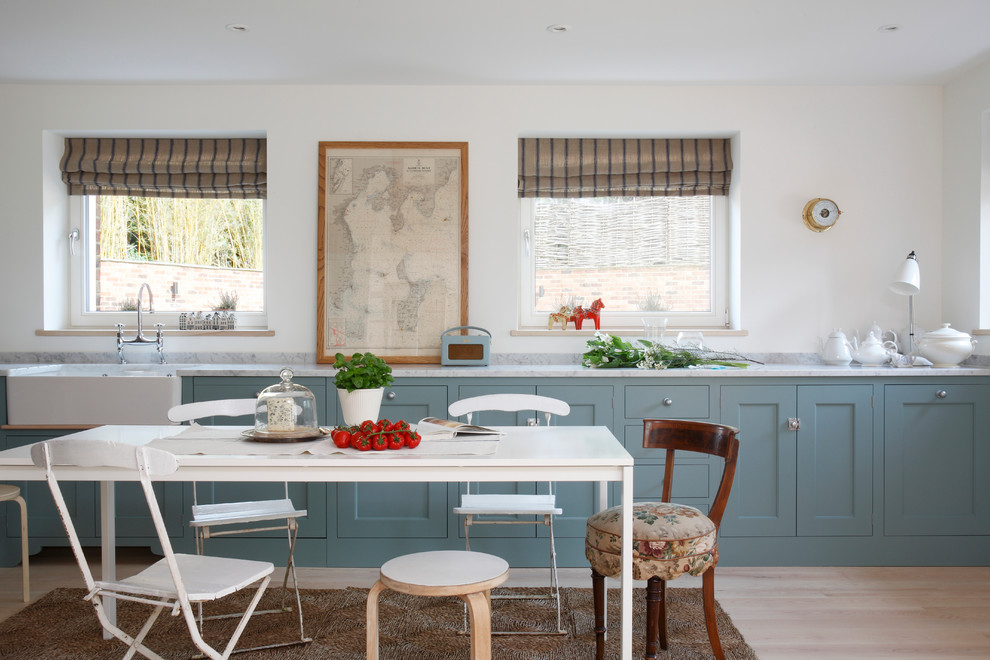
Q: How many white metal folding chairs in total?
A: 3